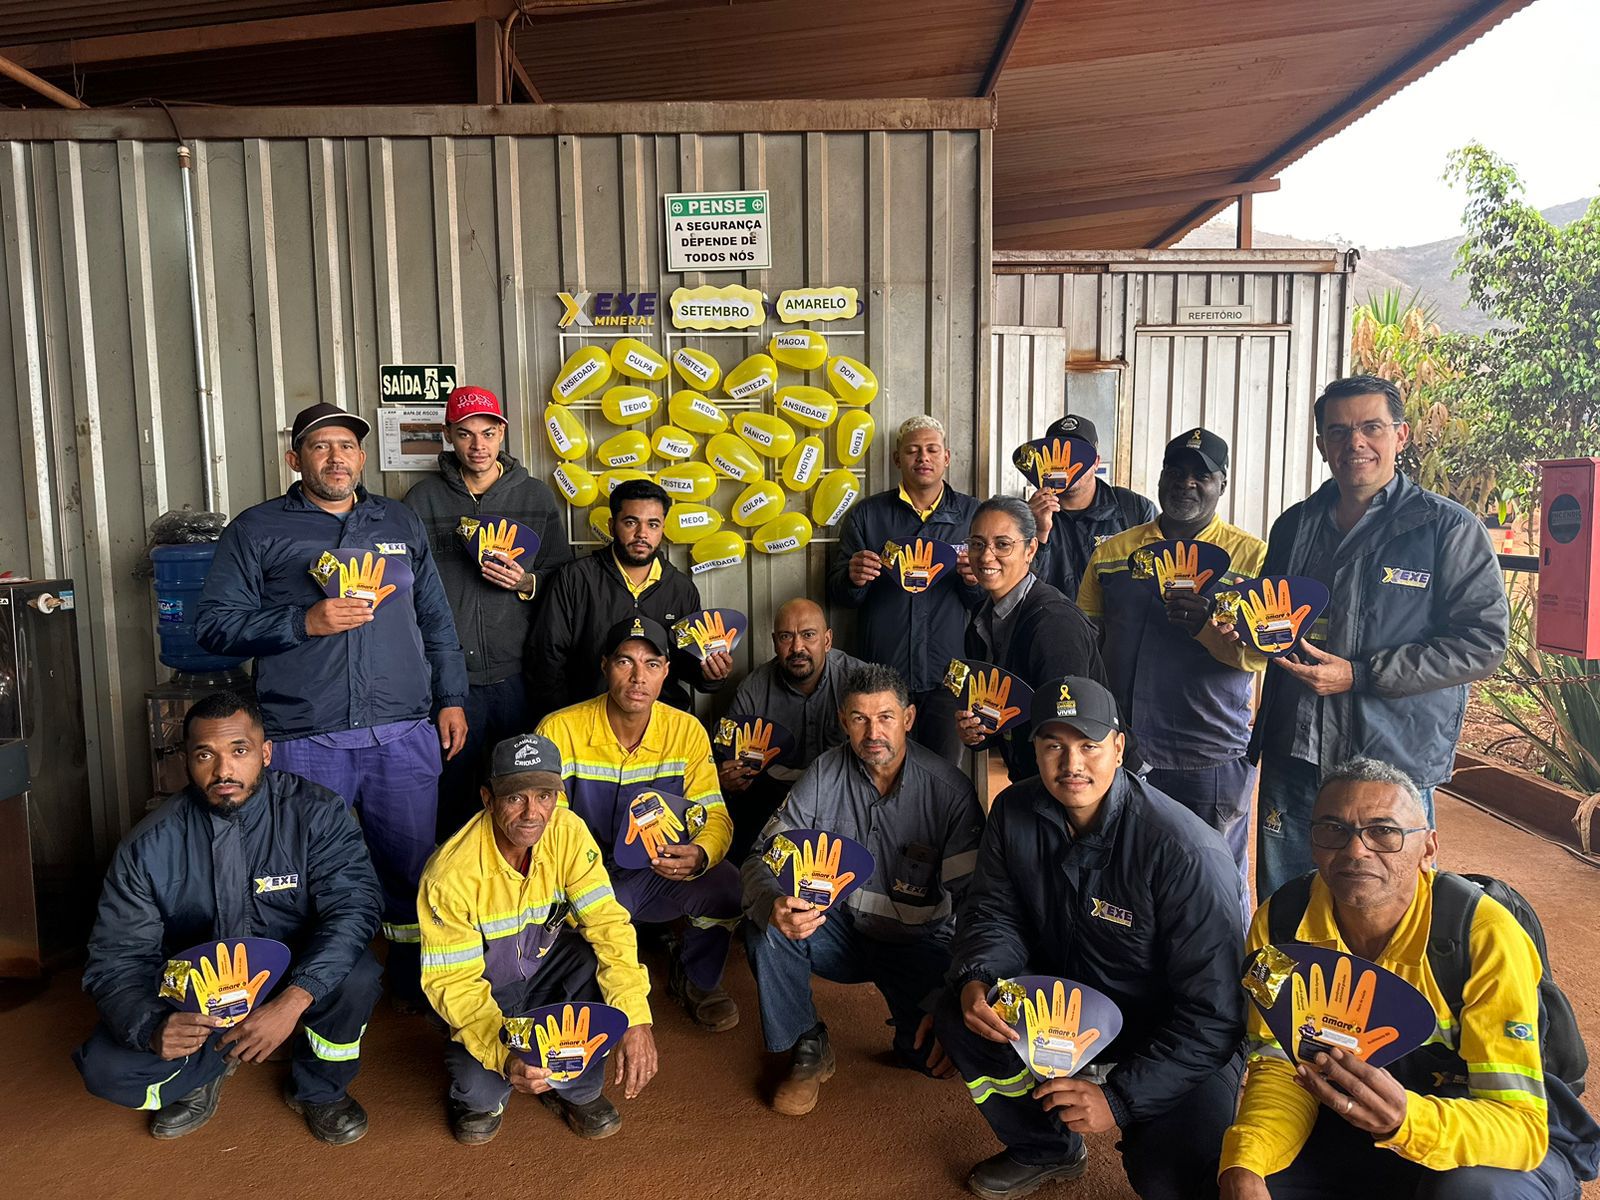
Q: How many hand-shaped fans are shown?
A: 15